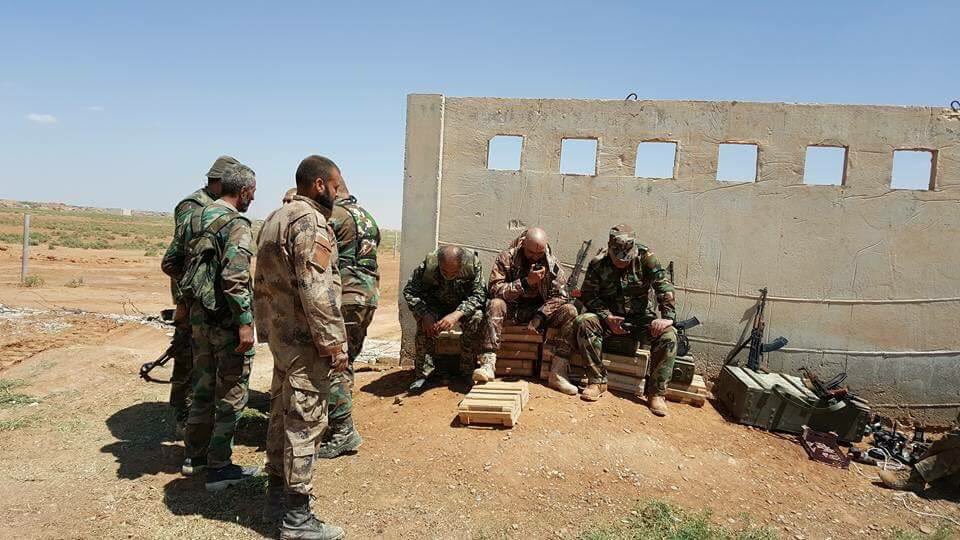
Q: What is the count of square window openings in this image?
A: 6